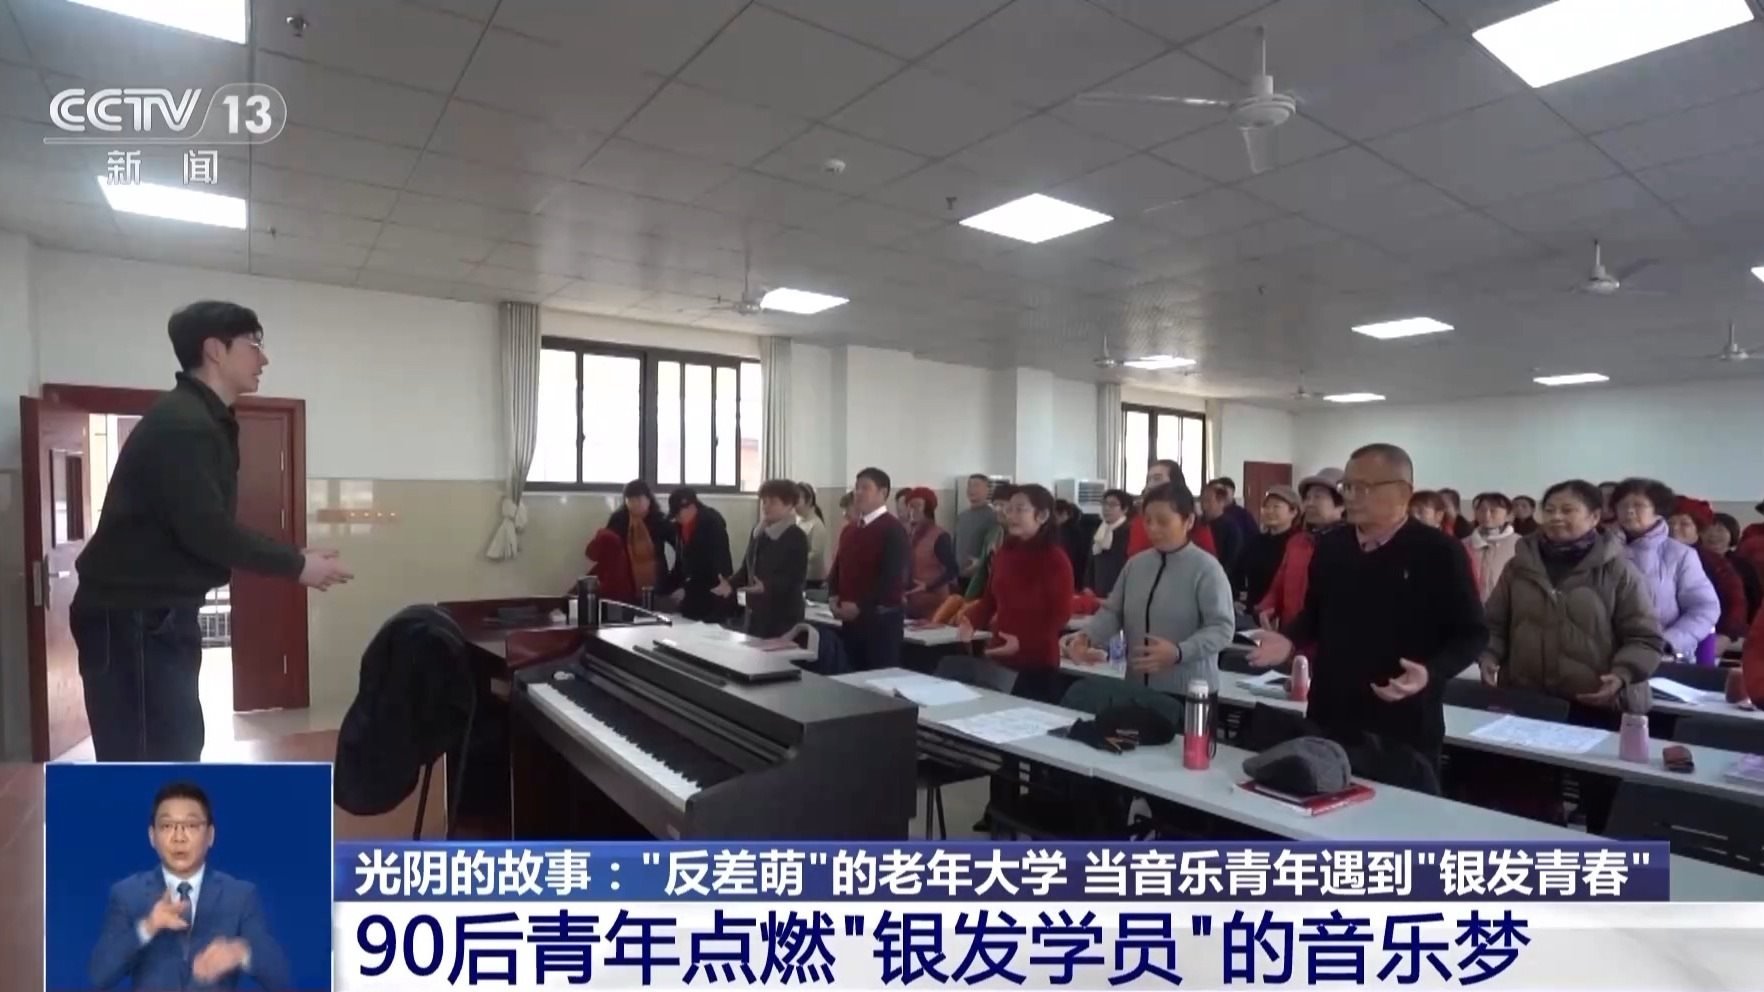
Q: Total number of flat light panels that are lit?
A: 10